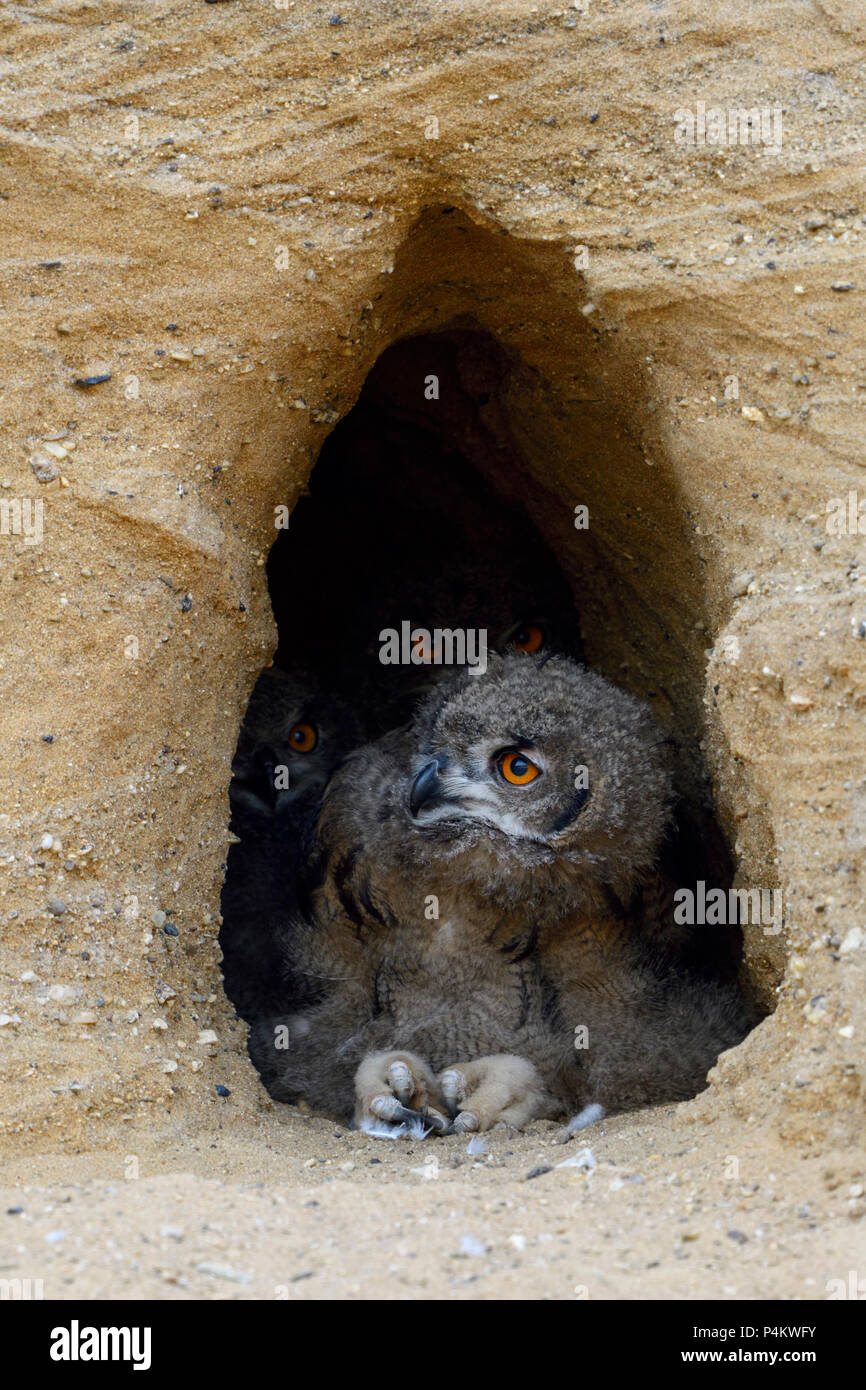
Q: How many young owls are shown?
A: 3